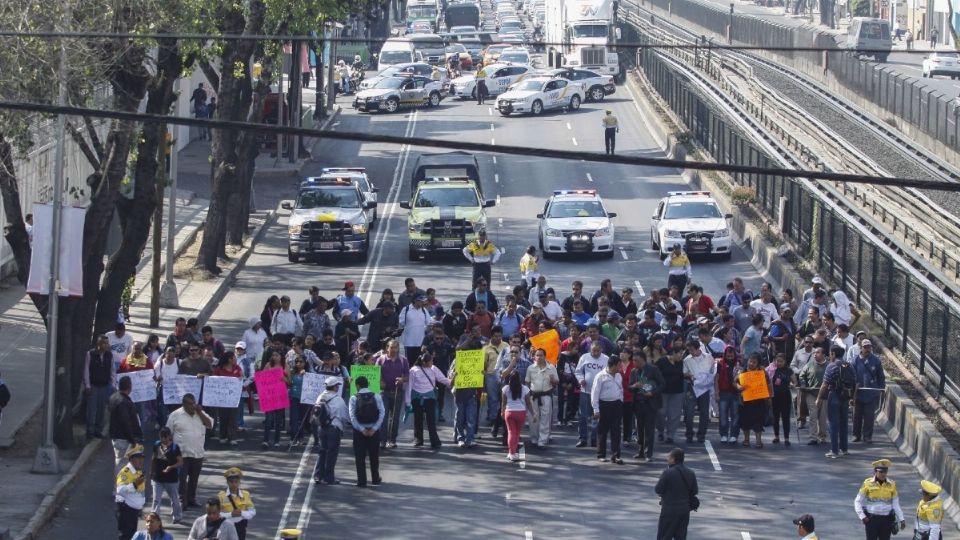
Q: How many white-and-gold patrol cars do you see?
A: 2